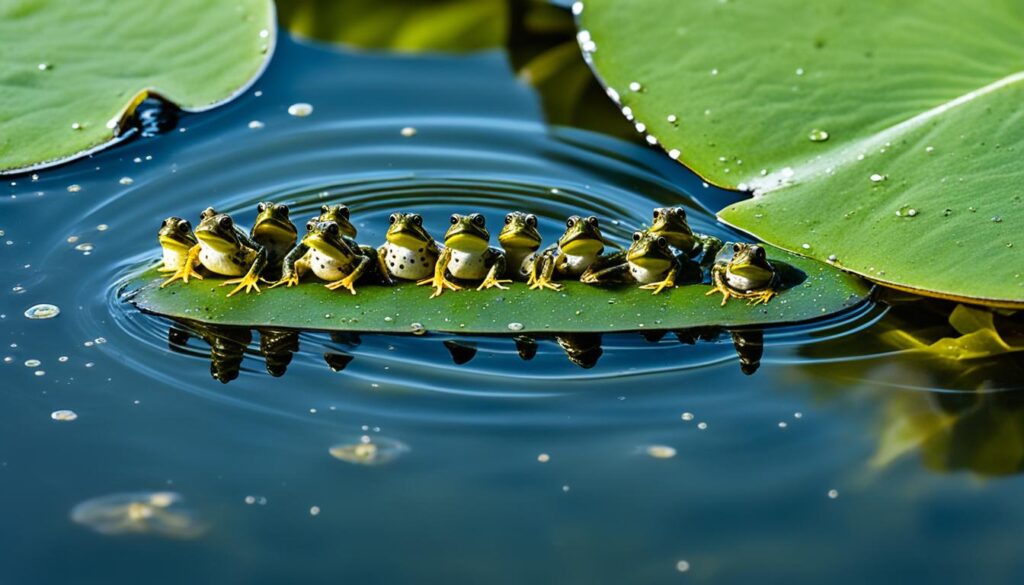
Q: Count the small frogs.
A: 12